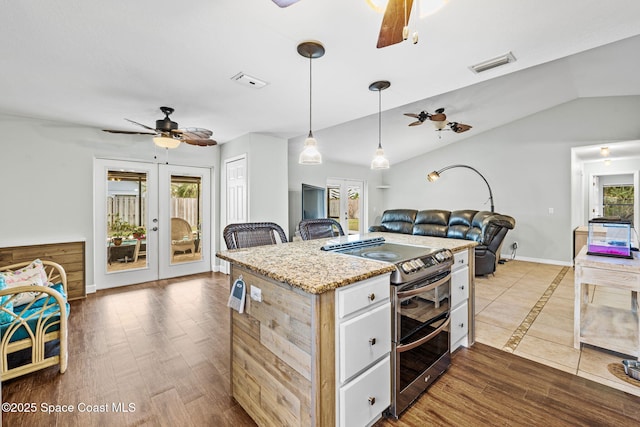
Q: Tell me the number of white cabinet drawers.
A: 6